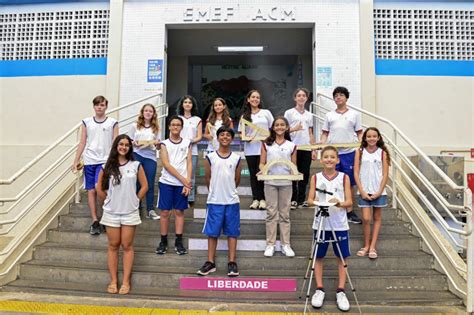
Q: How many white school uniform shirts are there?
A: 13